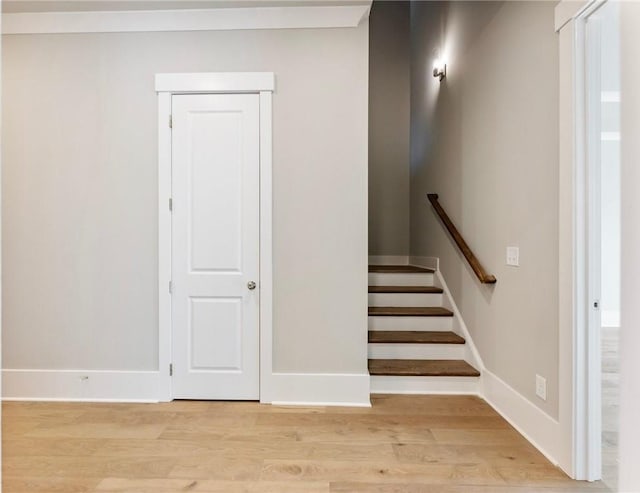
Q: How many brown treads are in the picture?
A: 5